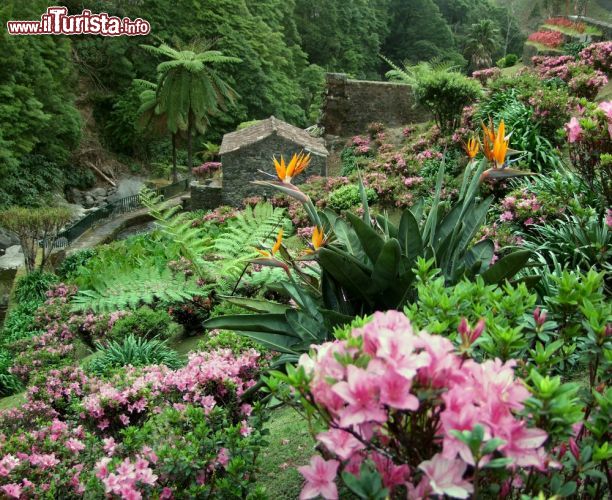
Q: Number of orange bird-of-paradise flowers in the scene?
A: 5